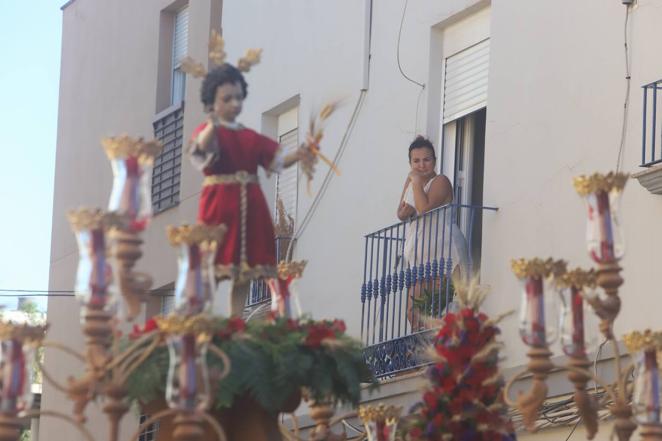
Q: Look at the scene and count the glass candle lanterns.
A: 11